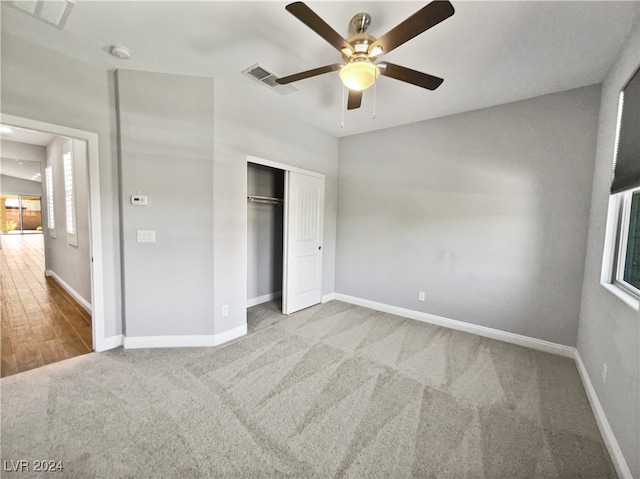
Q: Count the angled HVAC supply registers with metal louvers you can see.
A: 1